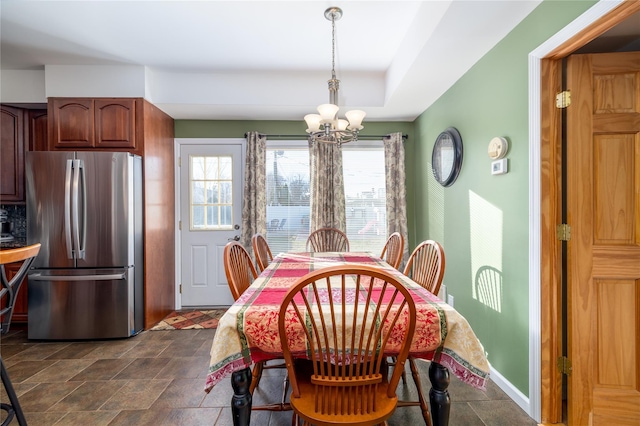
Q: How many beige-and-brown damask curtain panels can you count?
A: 3